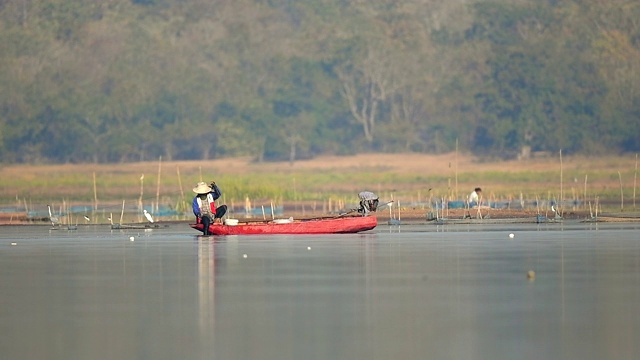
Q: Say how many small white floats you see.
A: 5